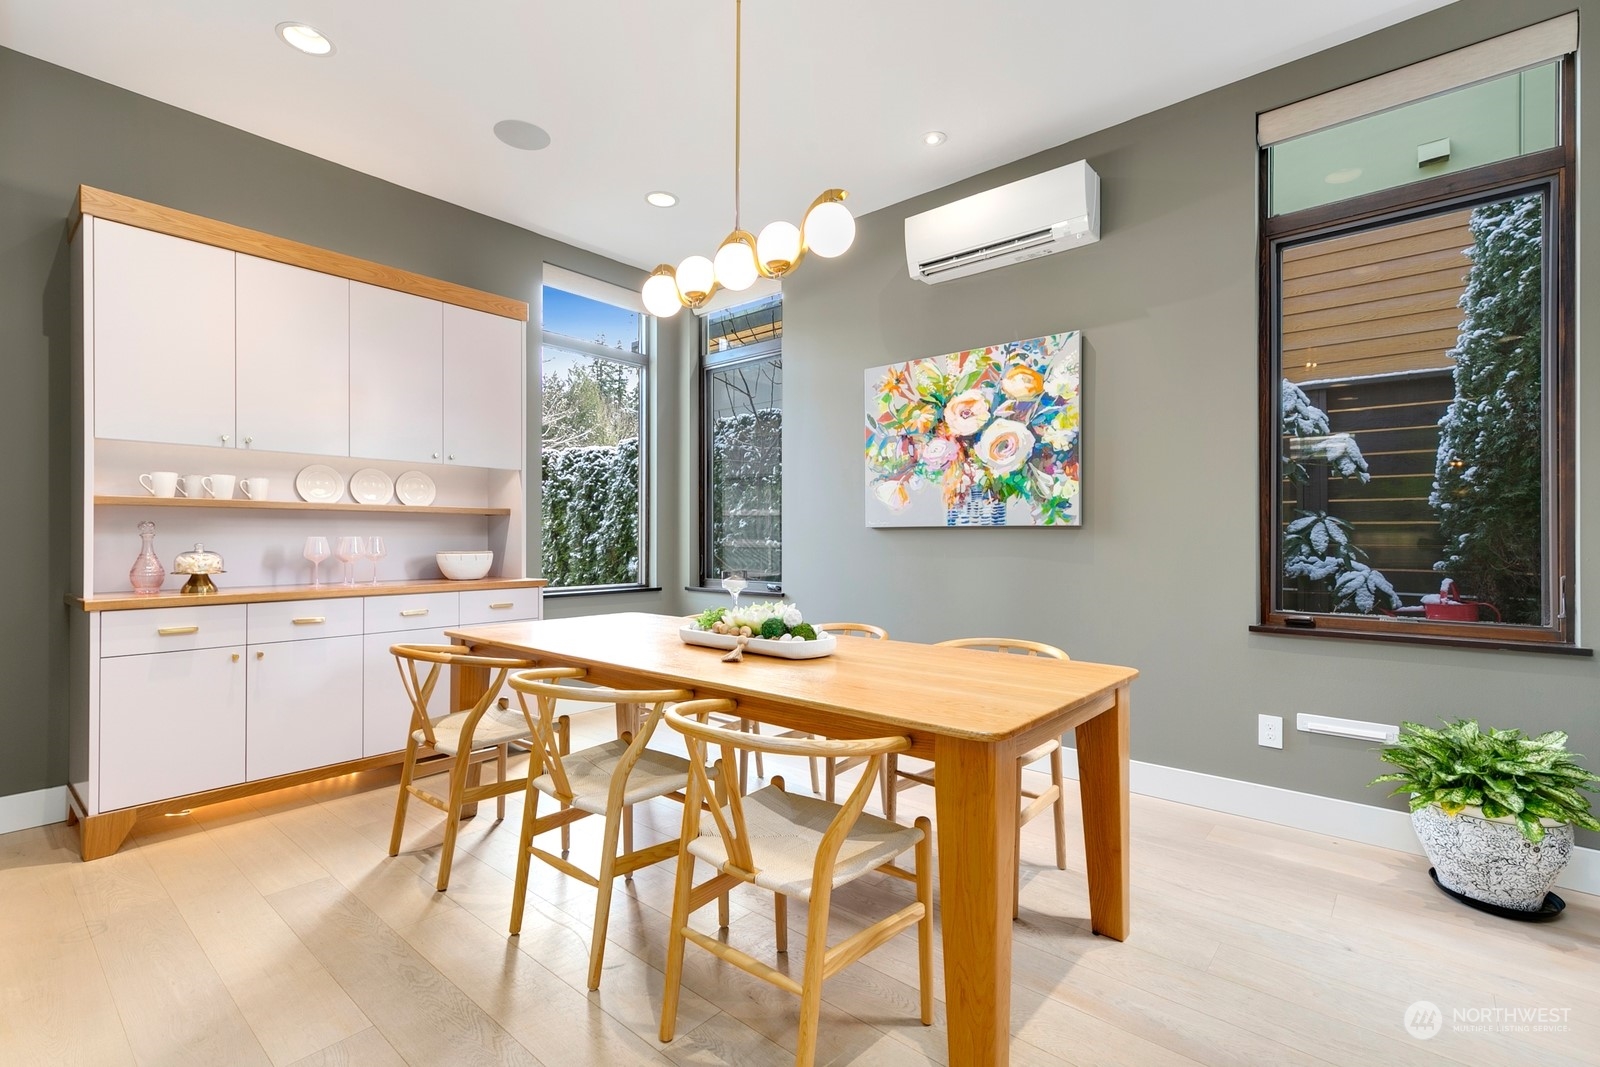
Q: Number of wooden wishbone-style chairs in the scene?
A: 6